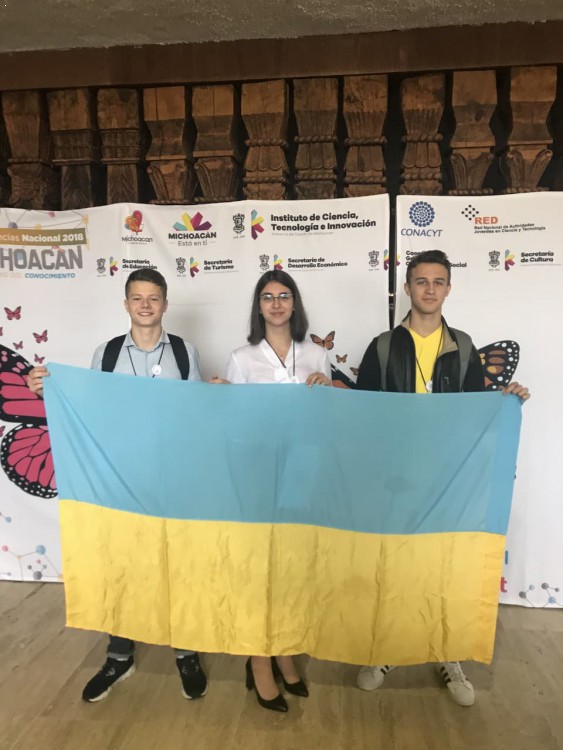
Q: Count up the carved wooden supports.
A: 11